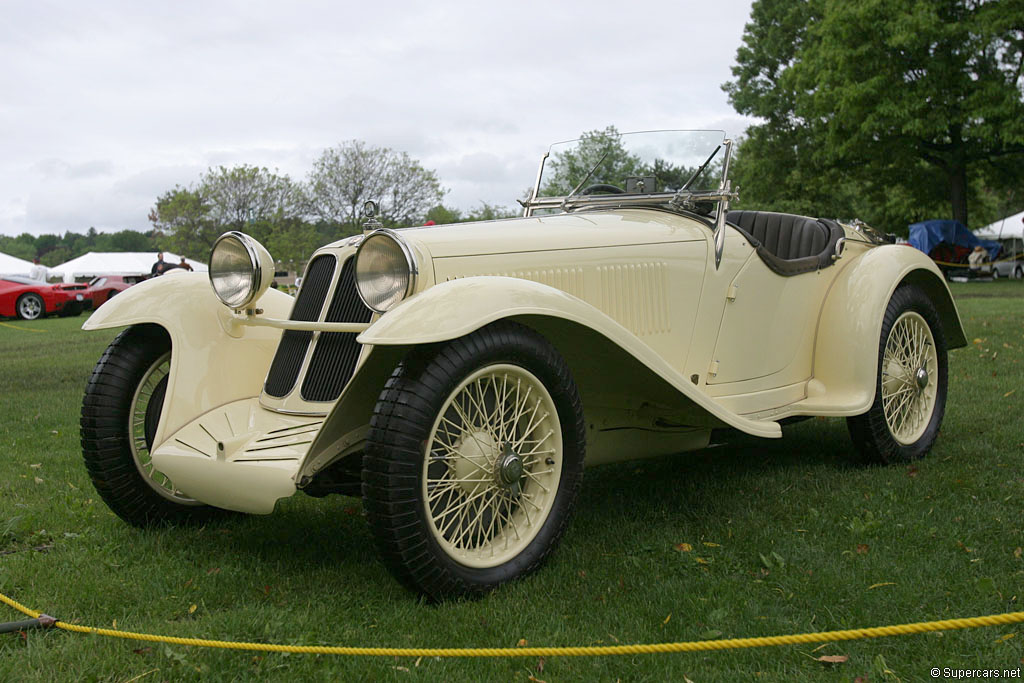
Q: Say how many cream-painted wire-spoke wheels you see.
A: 3